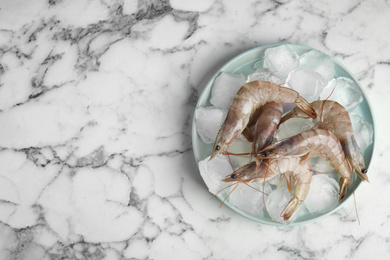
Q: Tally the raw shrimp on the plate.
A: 5